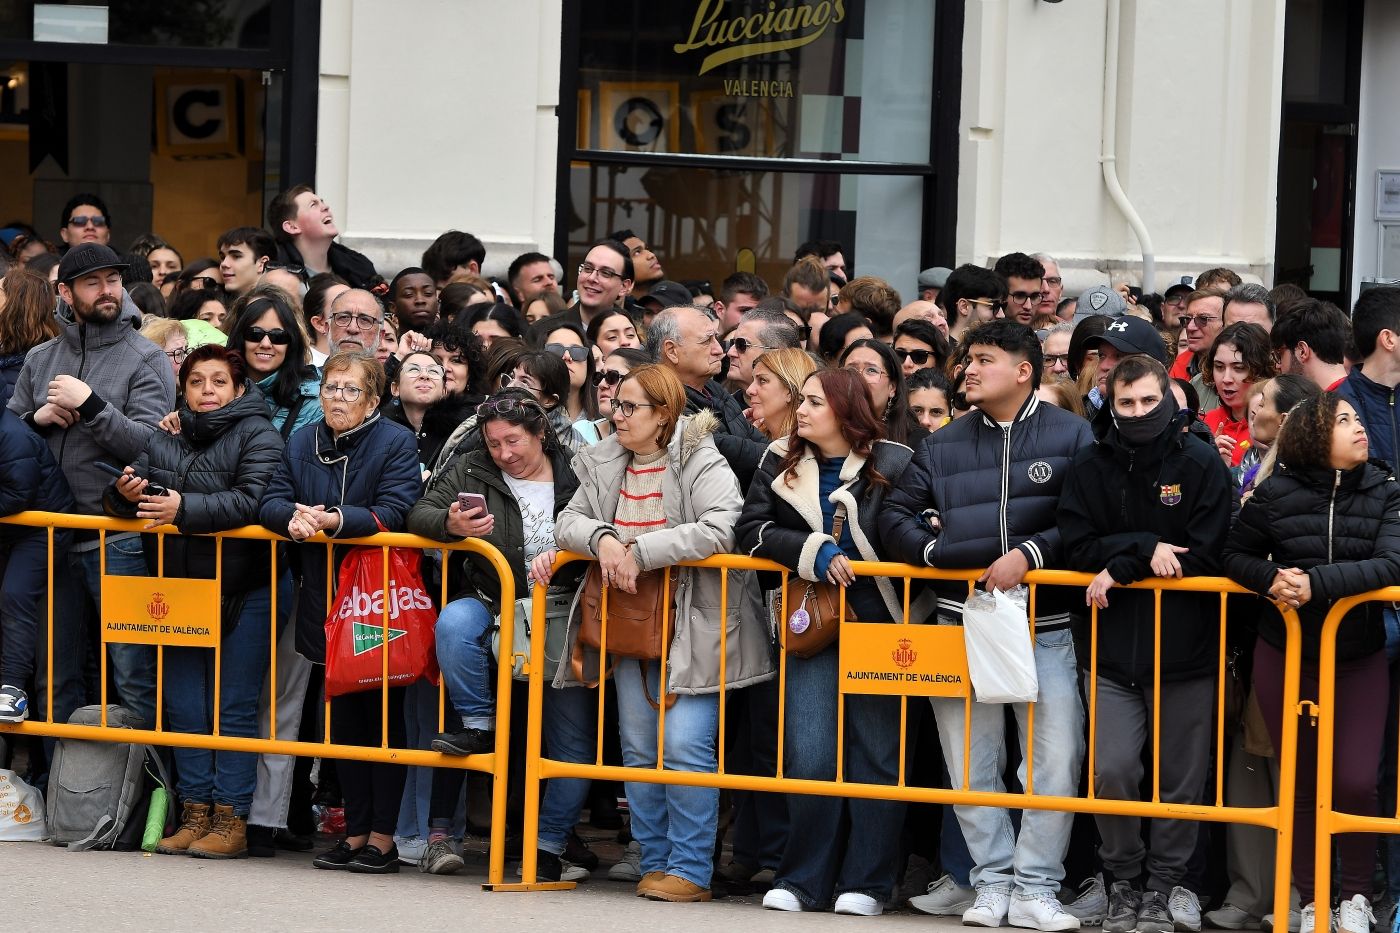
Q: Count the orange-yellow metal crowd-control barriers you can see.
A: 3